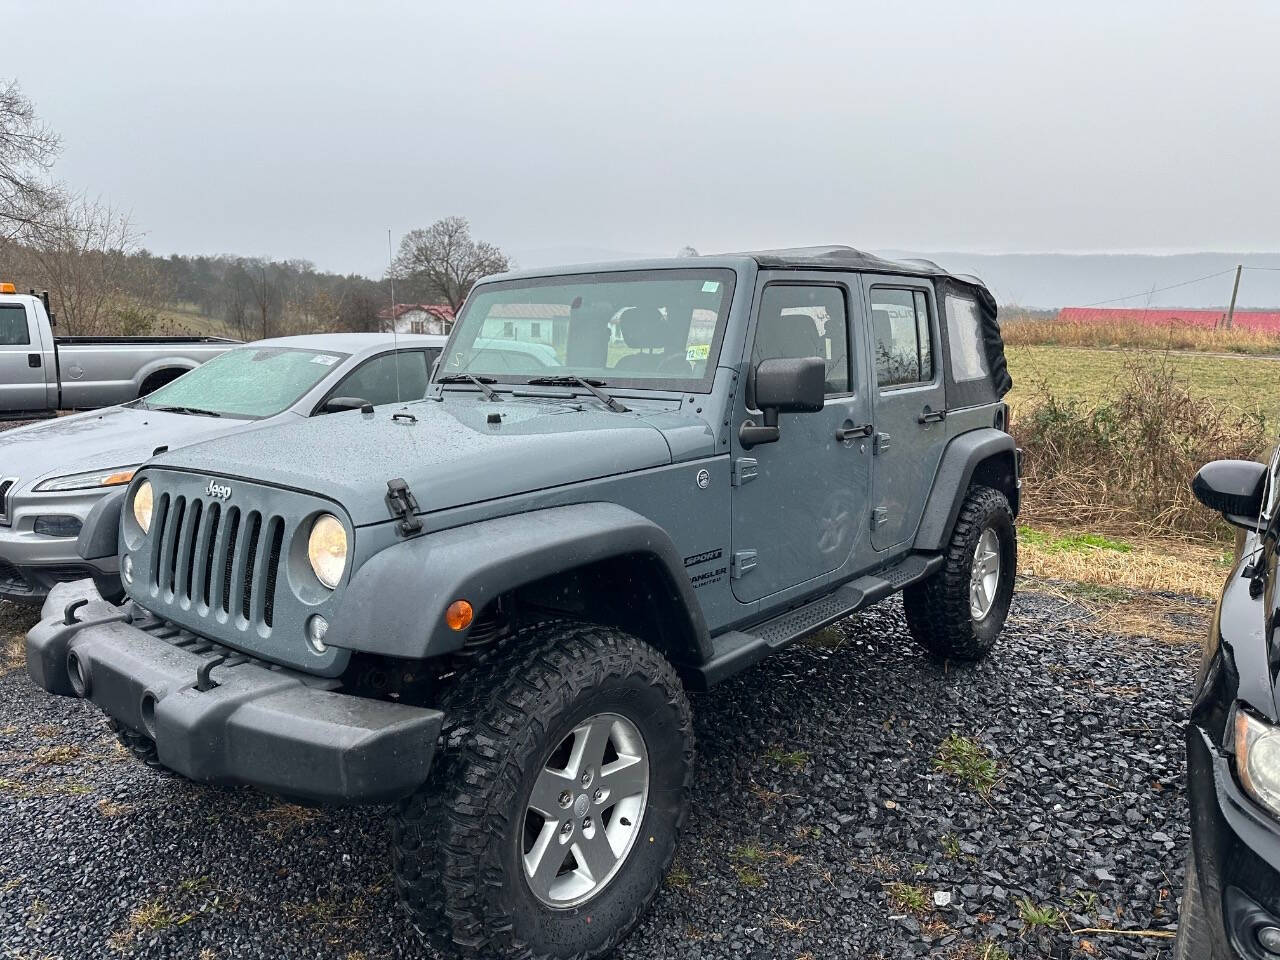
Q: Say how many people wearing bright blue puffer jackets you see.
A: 0